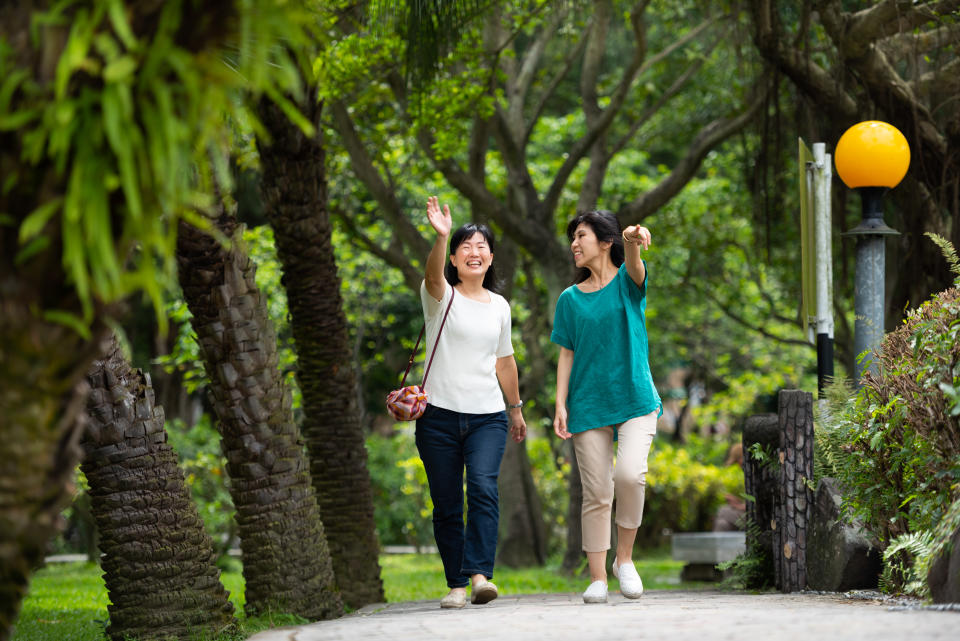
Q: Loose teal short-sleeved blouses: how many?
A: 1